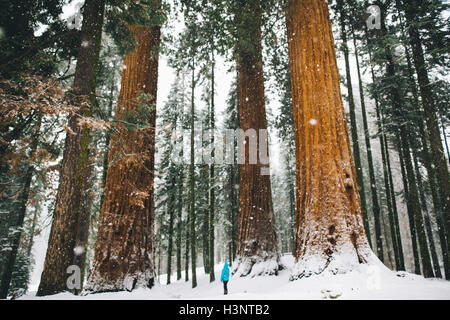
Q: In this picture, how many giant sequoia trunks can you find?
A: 3